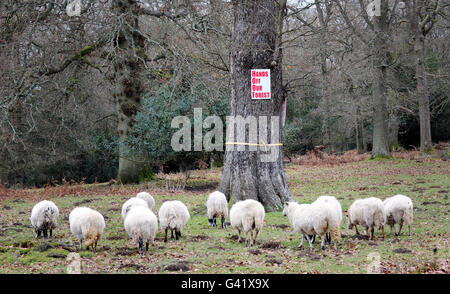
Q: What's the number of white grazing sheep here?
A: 12